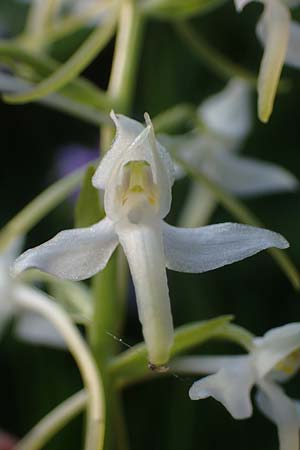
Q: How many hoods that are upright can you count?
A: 1